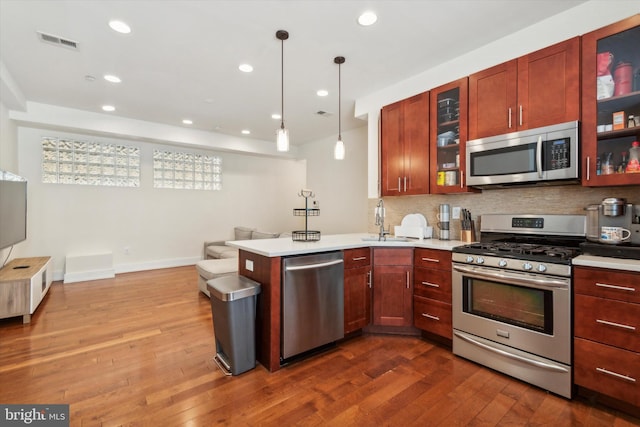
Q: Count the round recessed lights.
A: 9